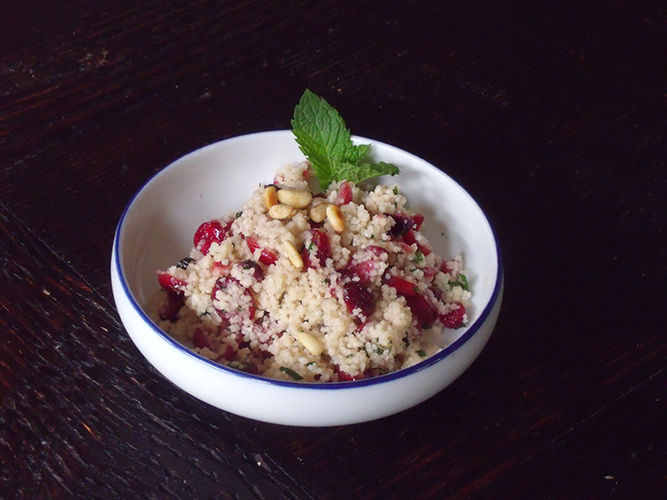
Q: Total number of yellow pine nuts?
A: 7